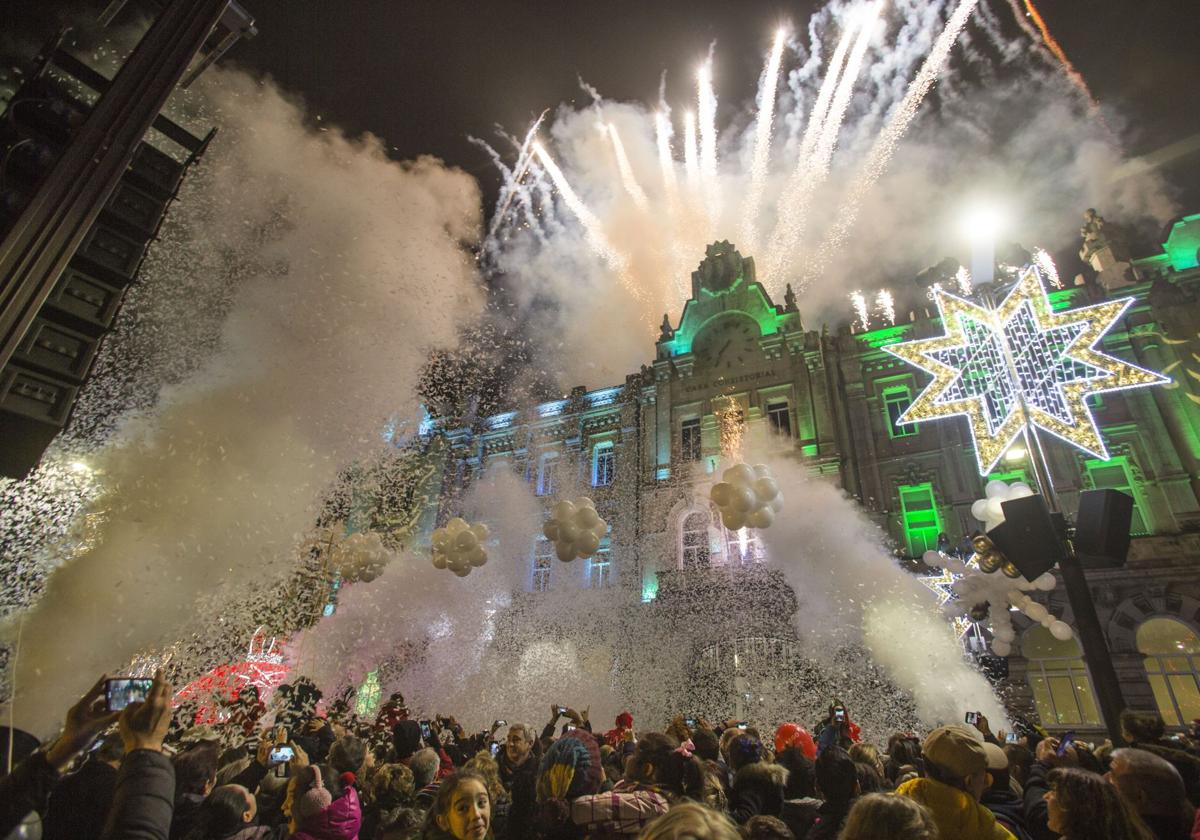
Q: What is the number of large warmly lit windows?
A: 2